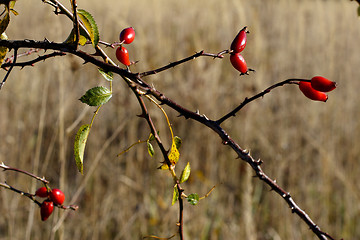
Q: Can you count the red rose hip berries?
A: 9